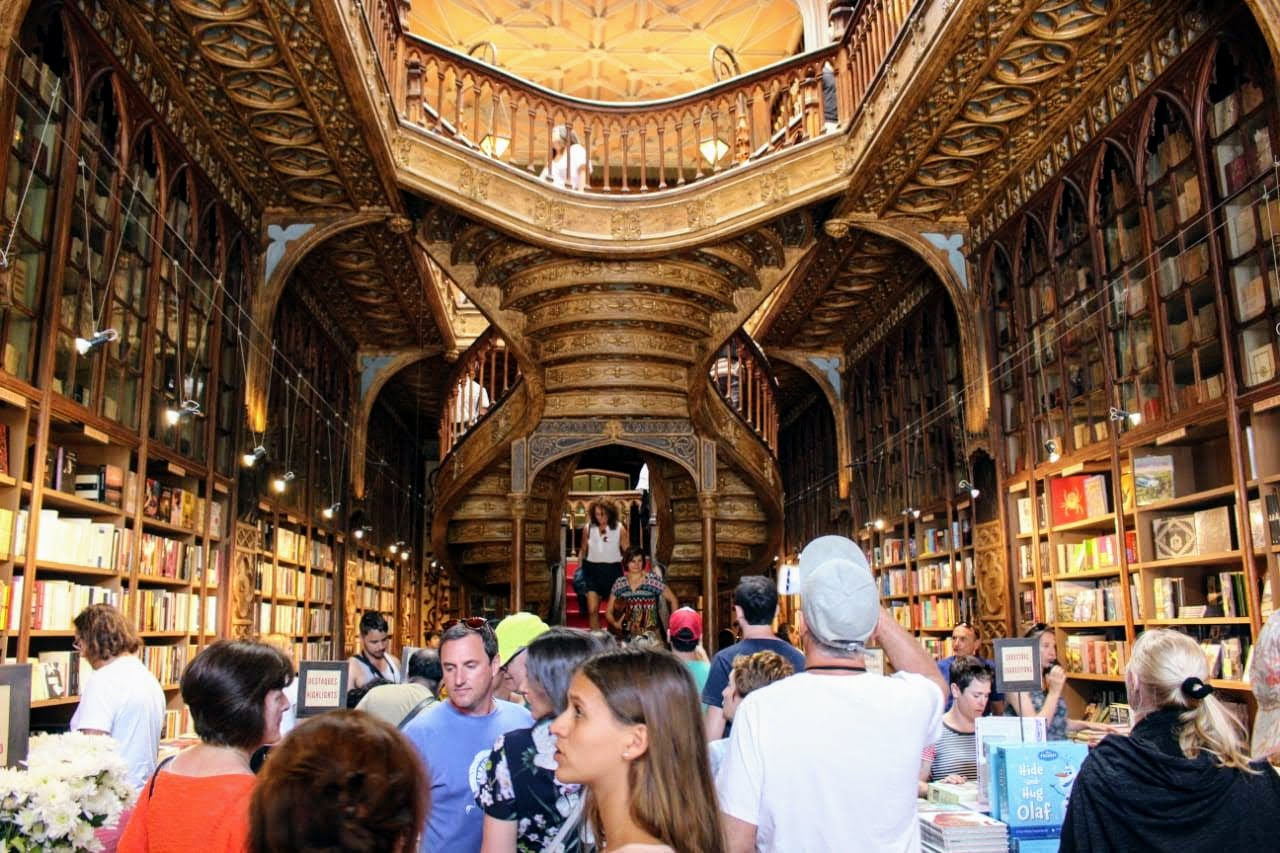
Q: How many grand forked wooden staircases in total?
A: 1